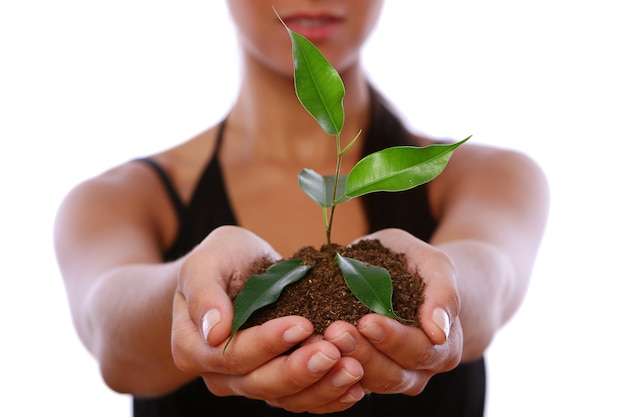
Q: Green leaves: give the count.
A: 5